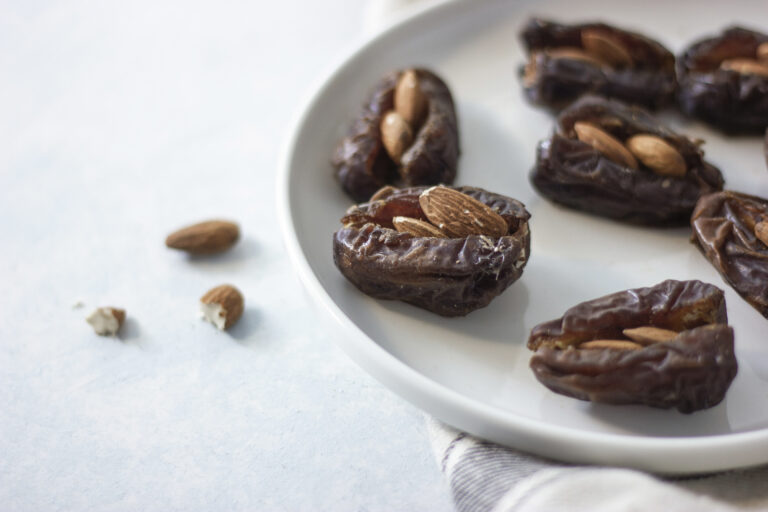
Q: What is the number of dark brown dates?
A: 7